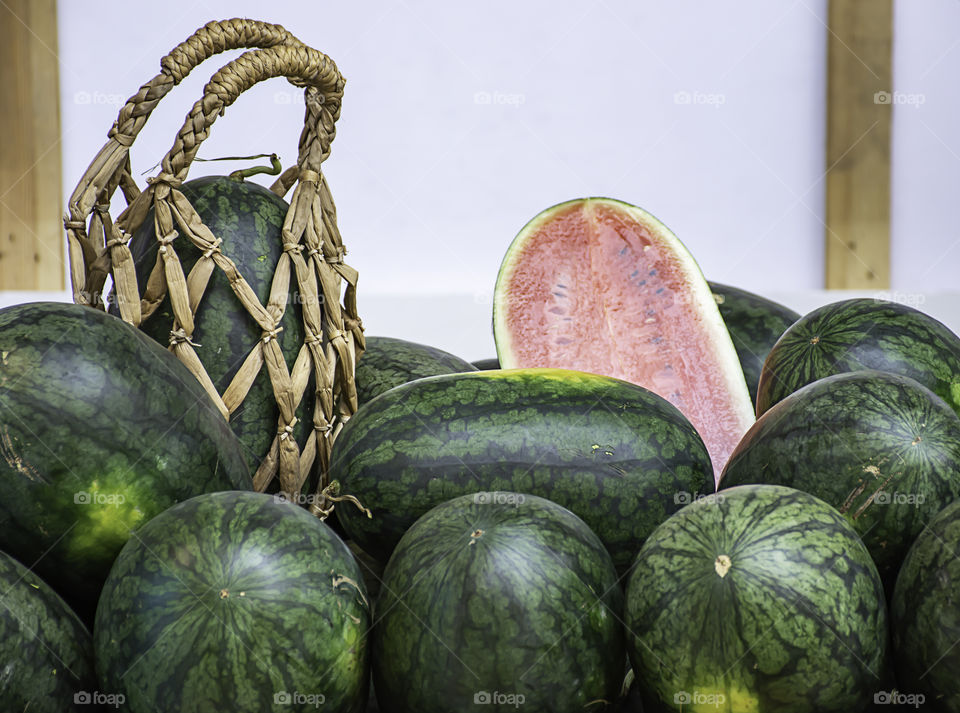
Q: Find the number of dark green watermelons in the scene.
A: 13